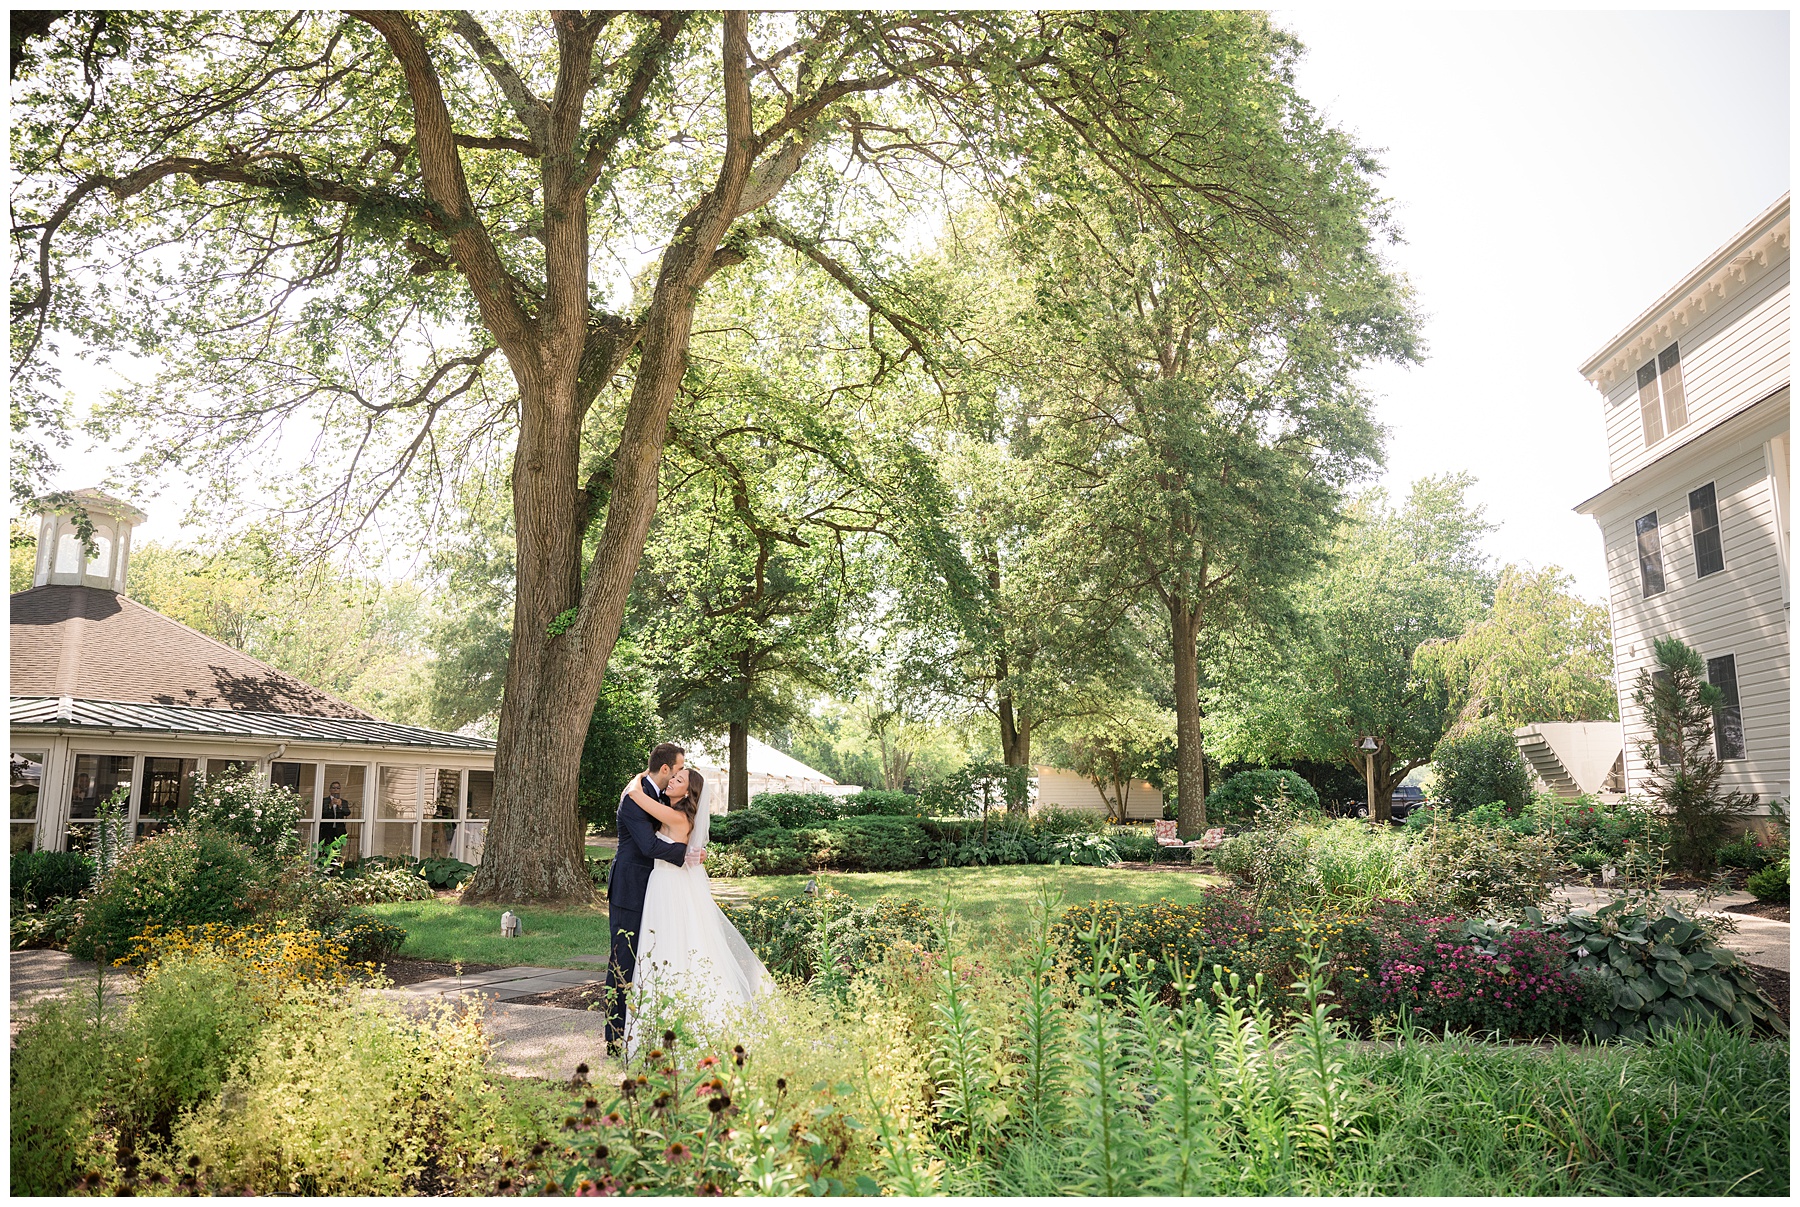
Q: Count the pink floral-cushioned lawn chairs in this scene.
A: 2